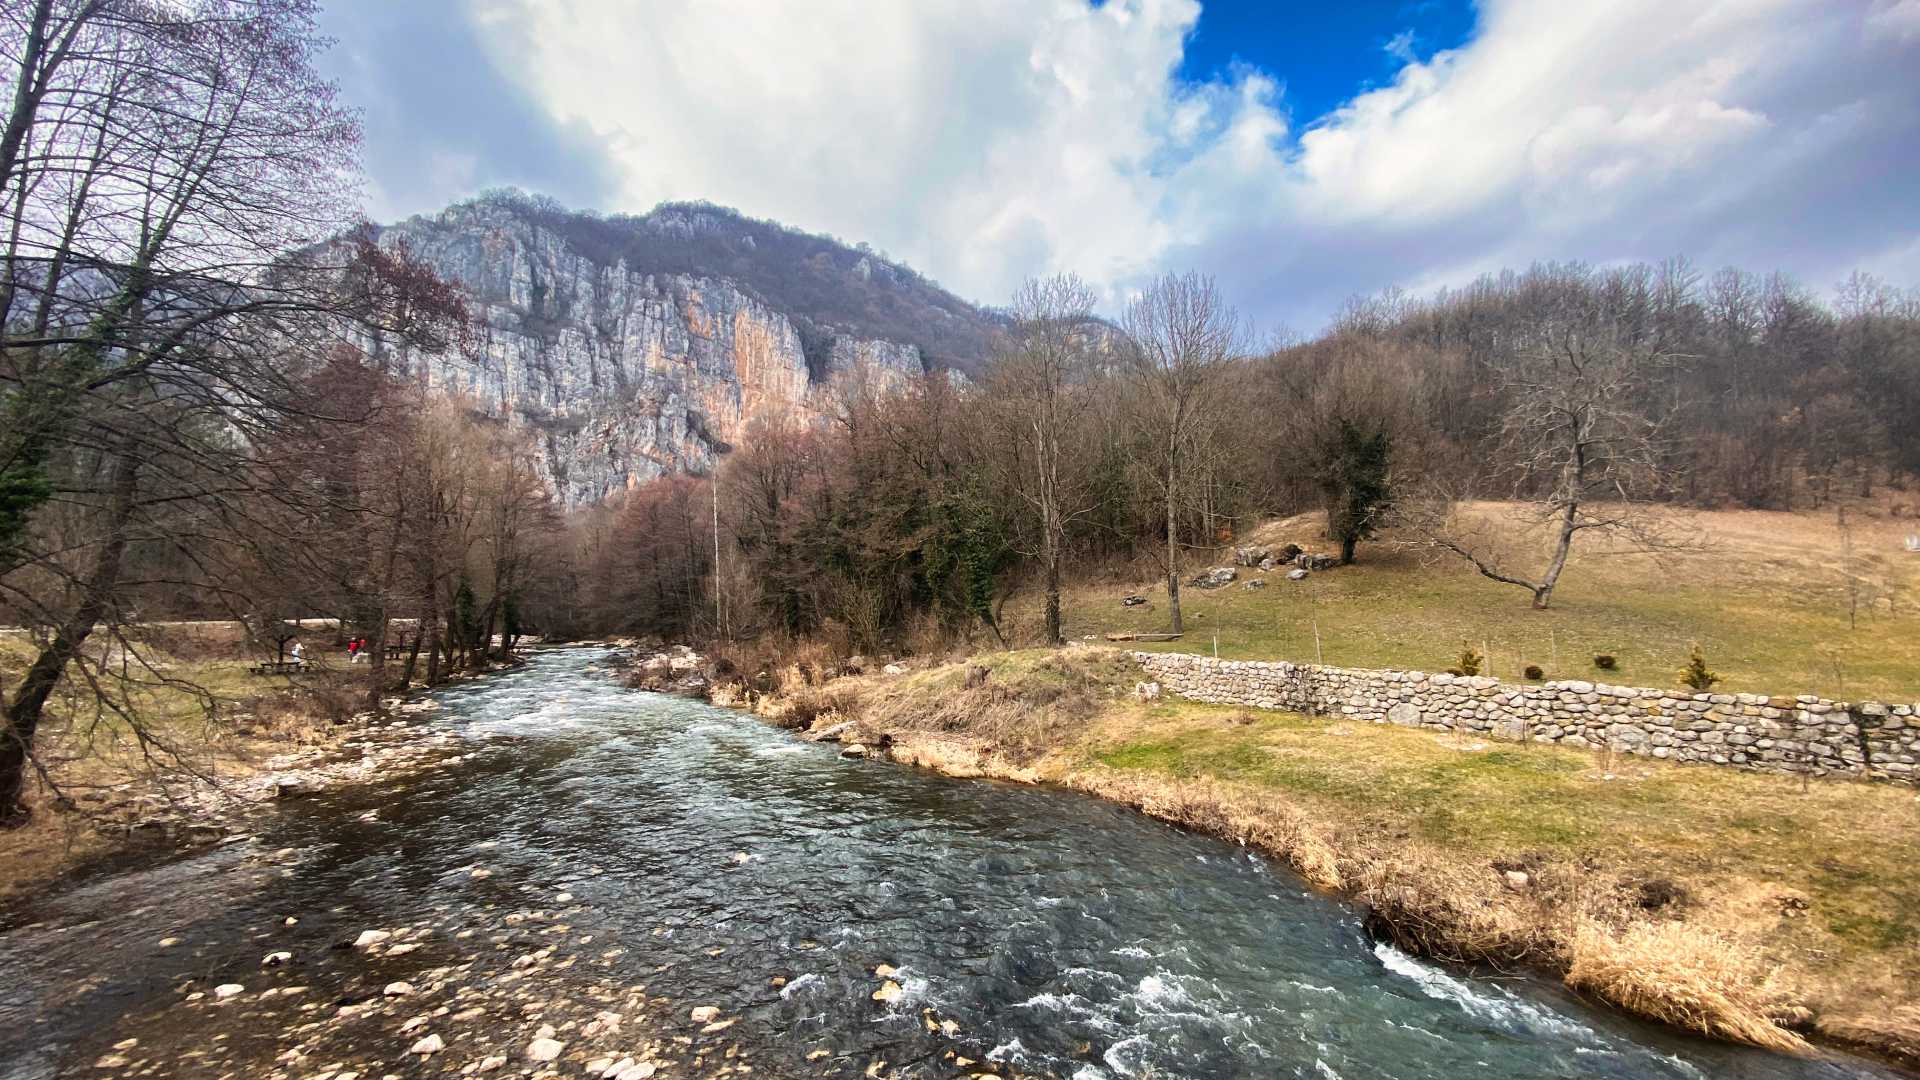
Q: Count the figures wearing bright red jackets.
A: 2